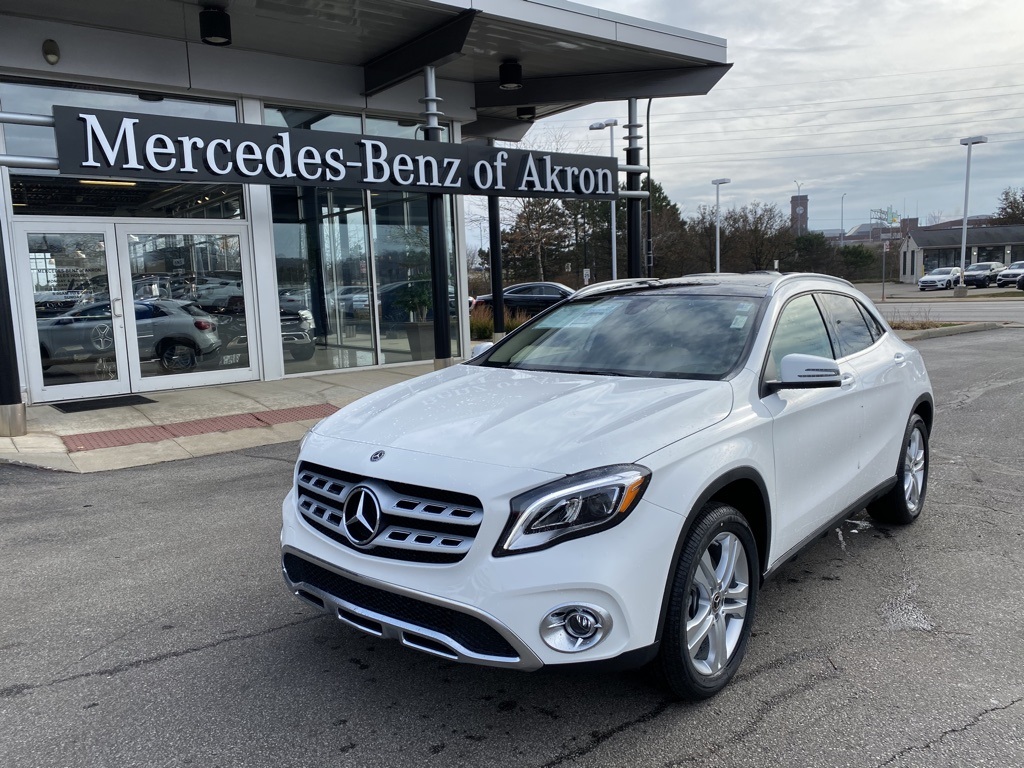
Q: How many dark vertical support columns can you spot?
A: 4